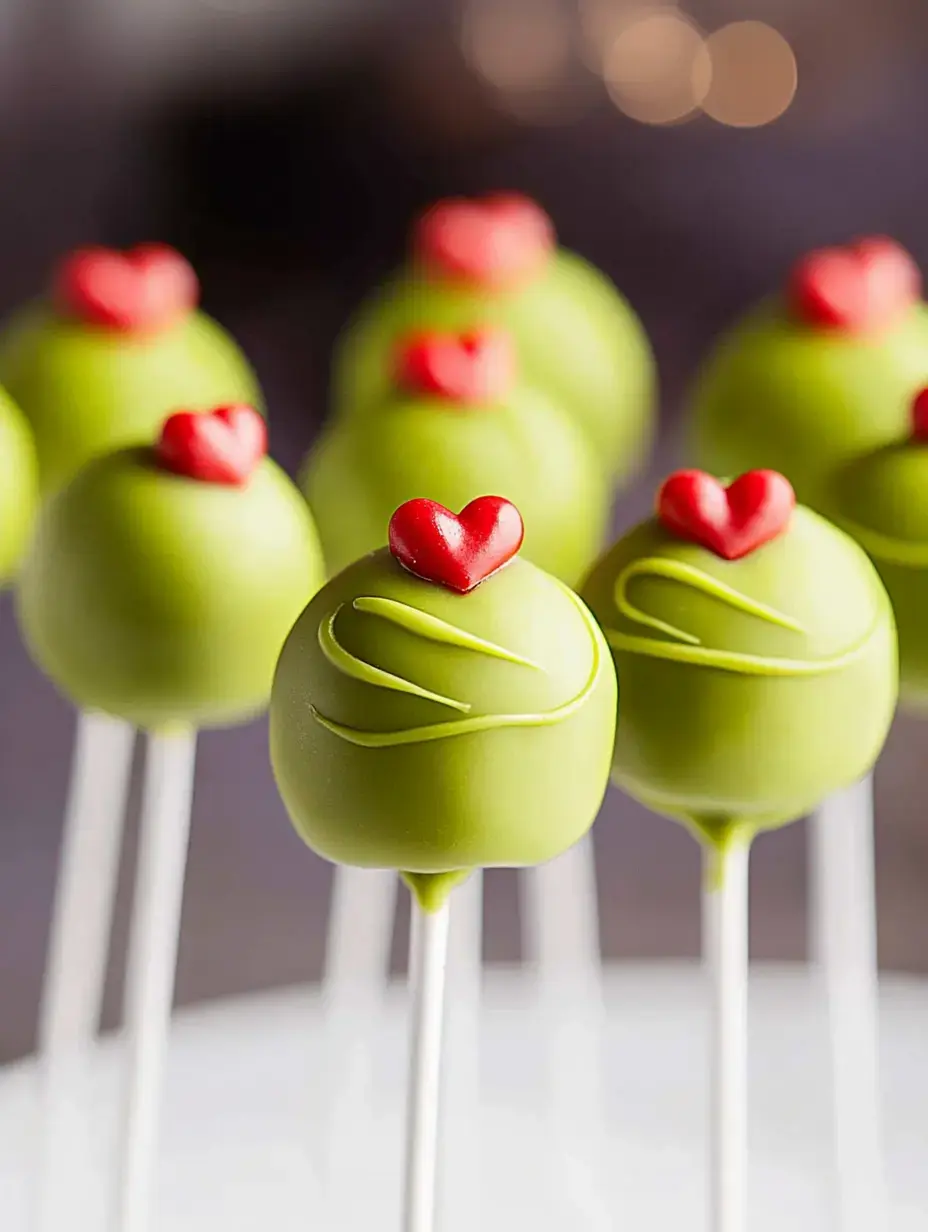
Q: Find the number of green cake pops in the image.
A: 9